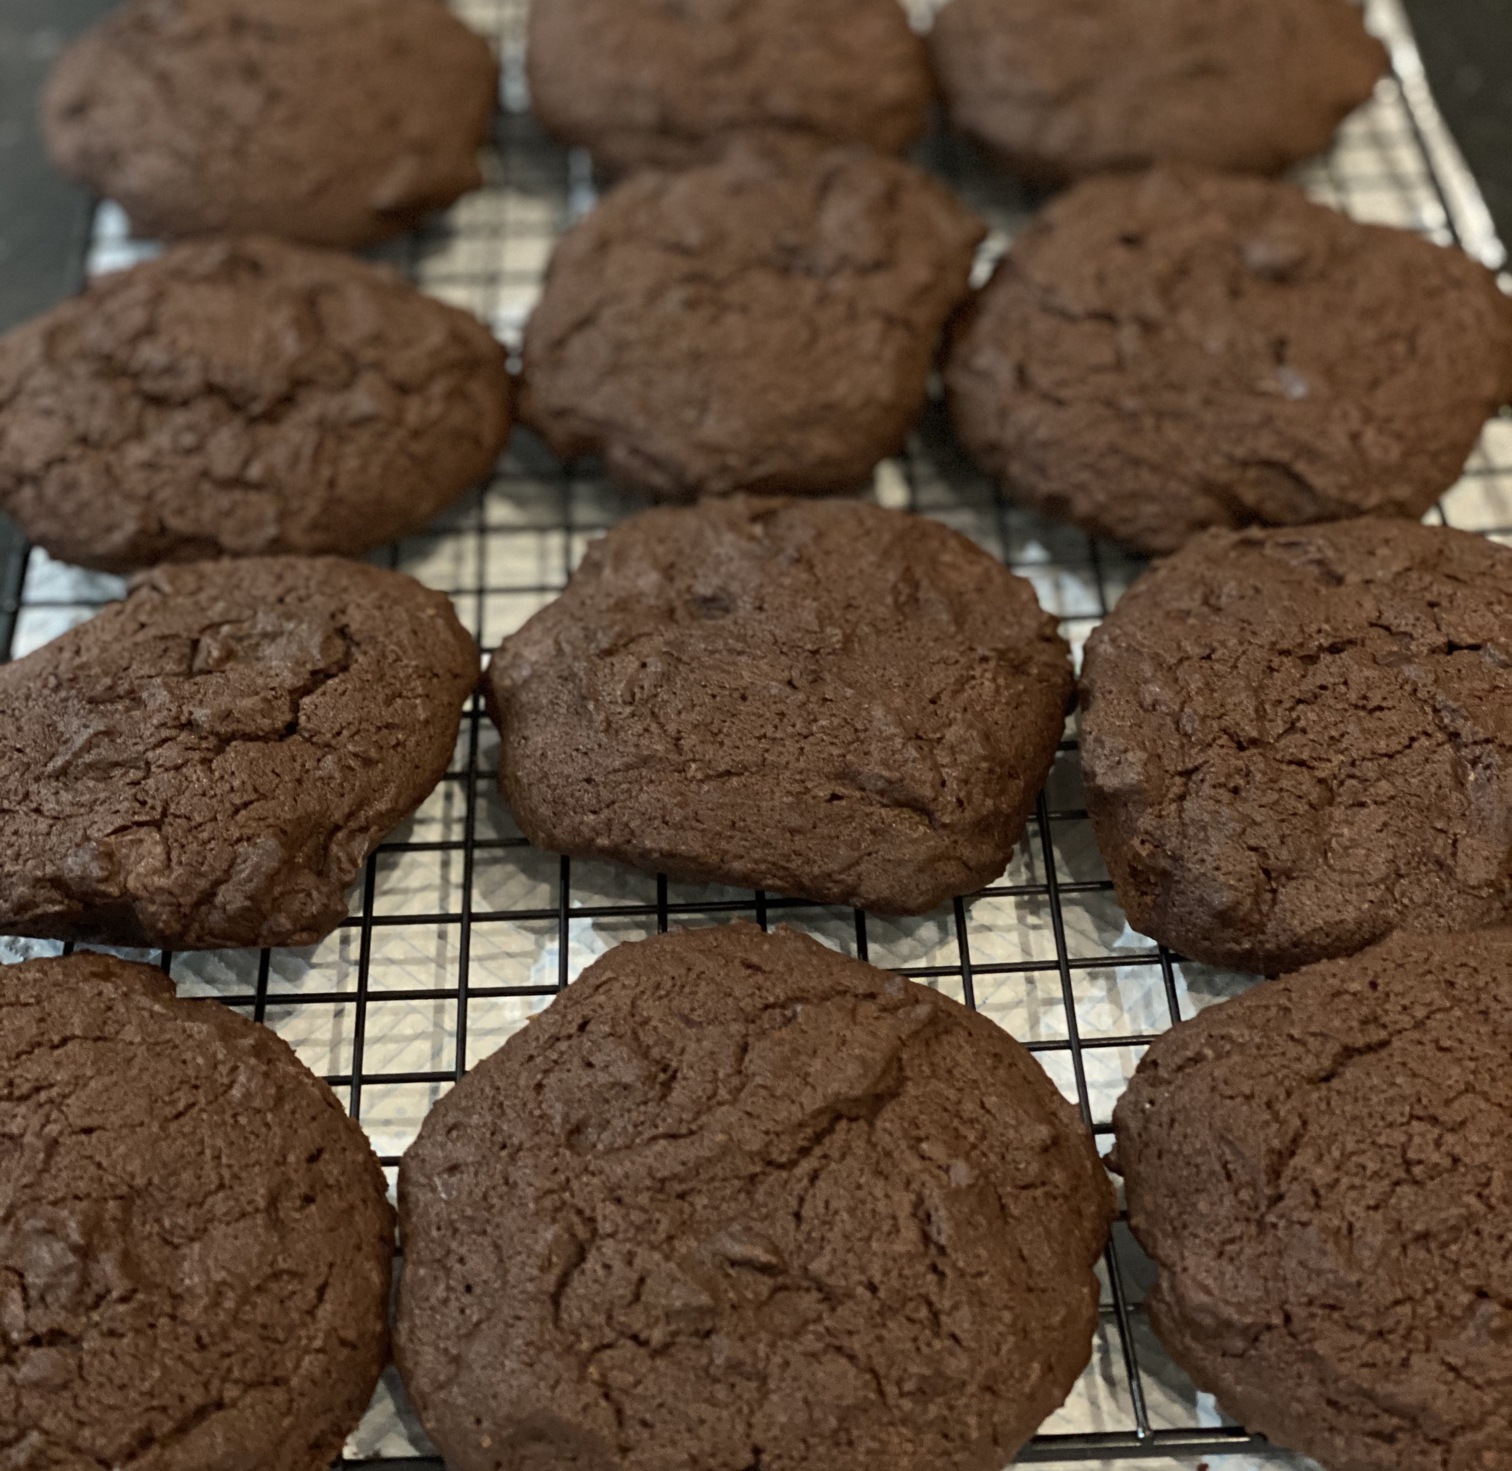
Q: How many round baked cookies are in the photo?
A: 12